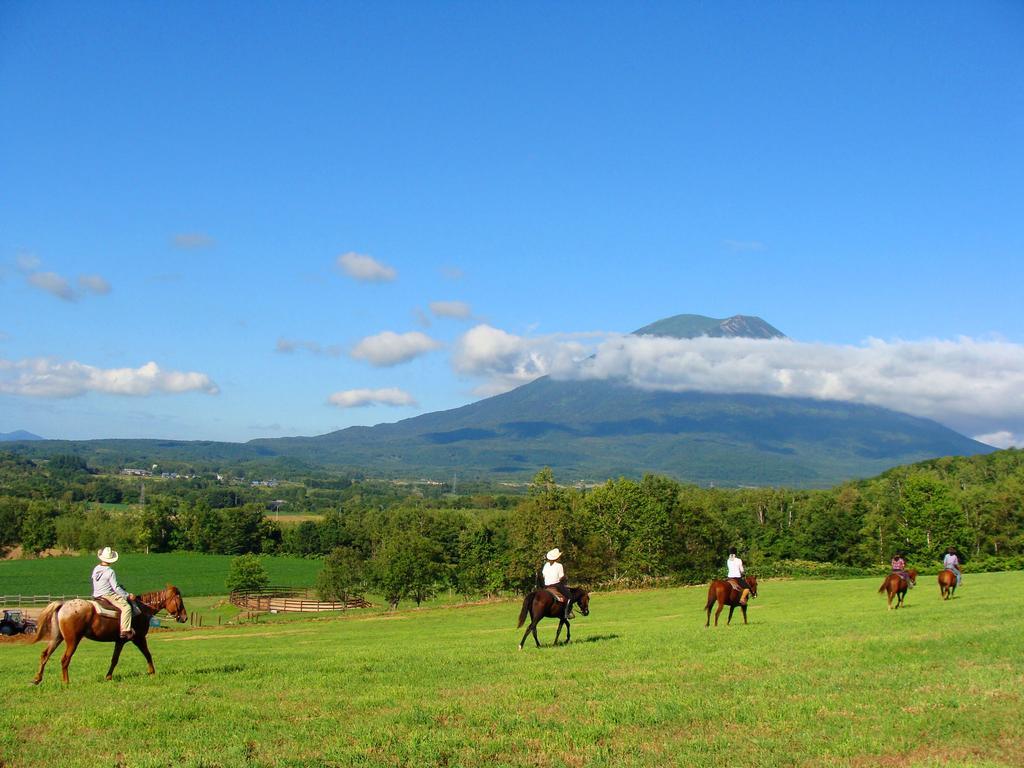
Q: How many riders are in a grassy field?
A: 5